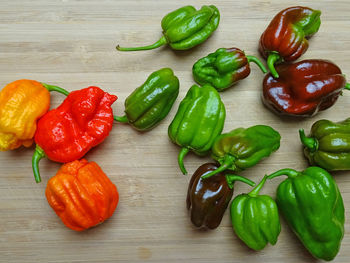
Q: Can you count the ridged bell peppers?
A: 14